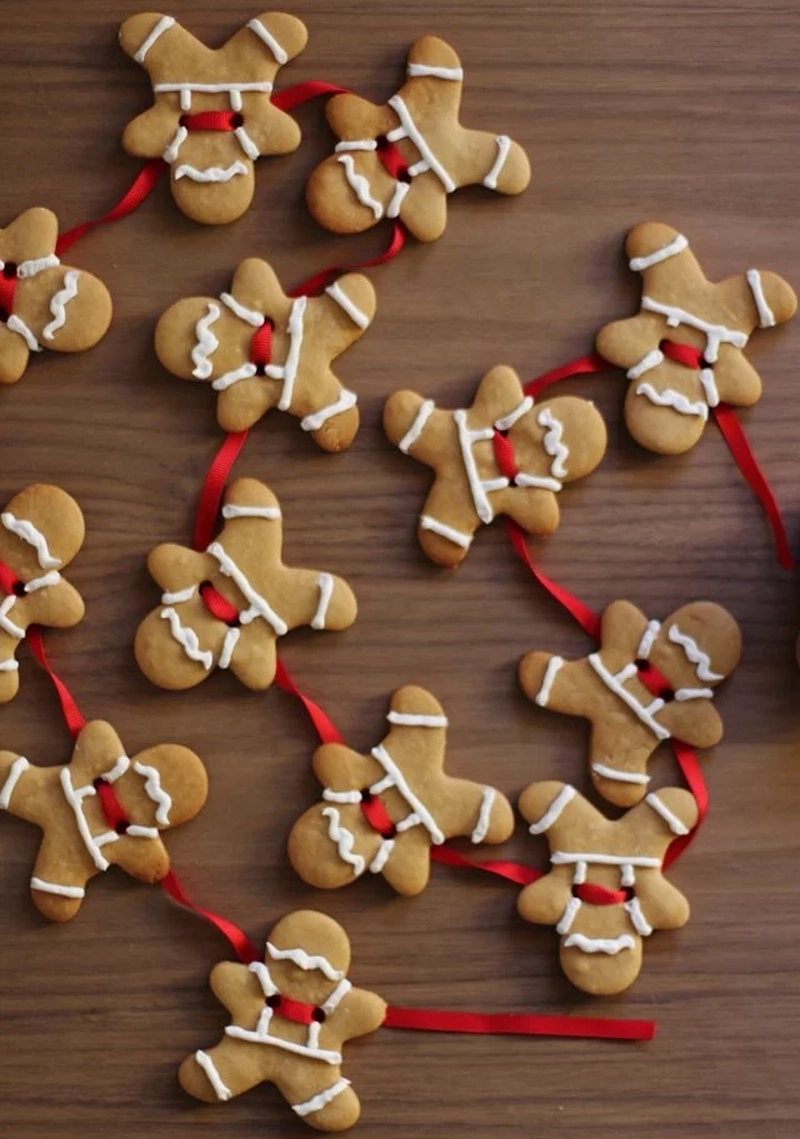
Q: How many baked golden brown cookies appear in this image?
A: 13